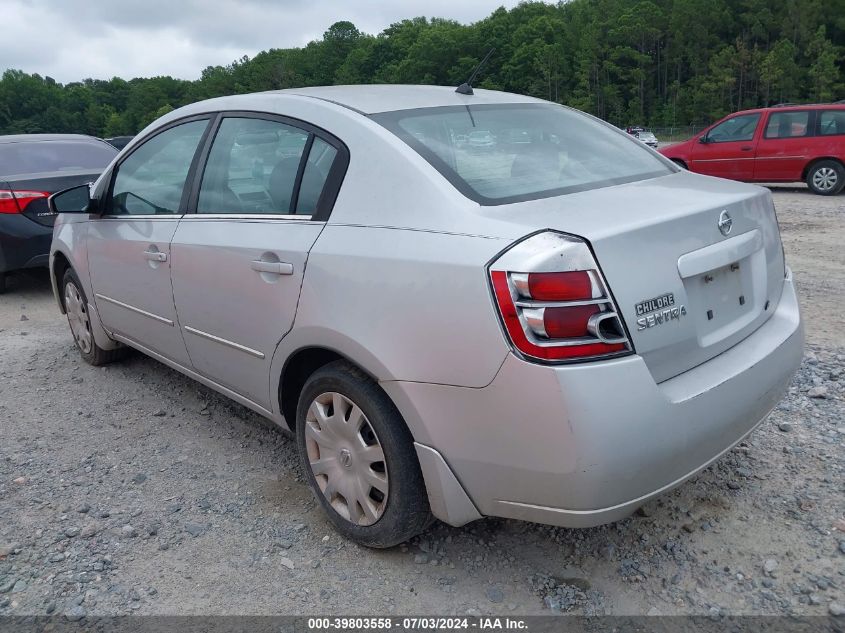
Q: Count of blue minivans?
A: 0